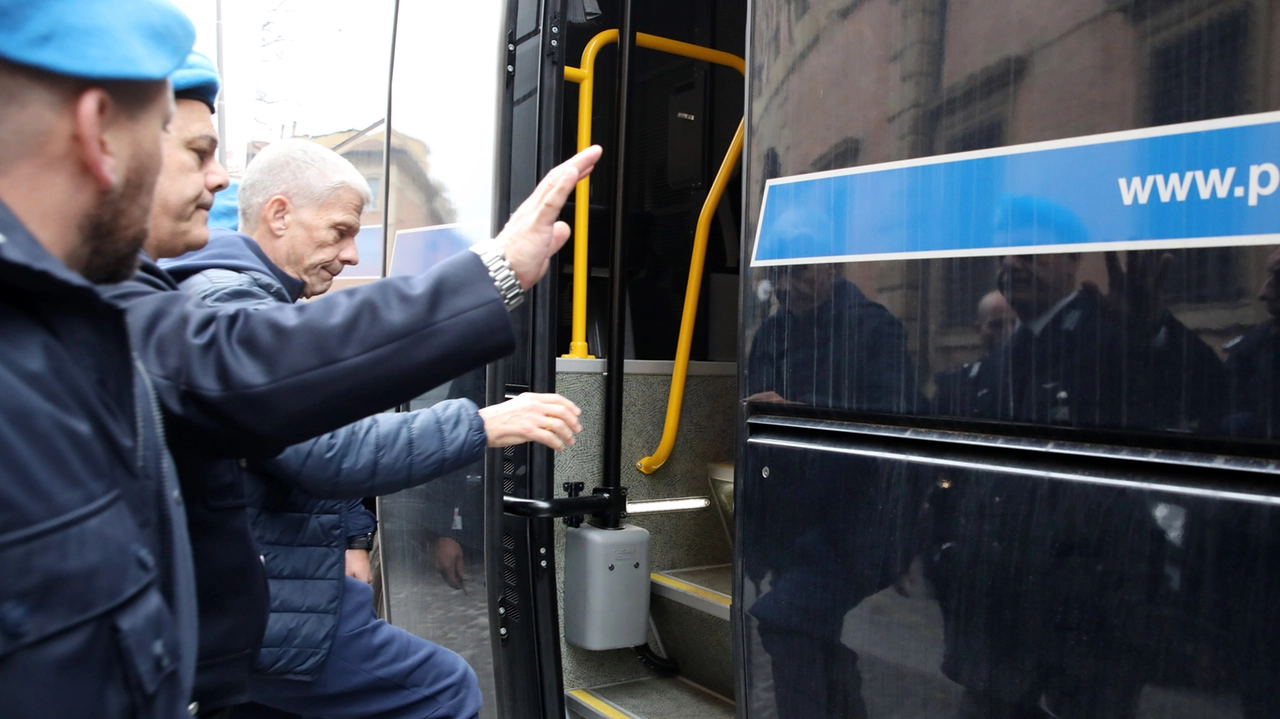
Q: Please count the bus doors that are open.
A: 1